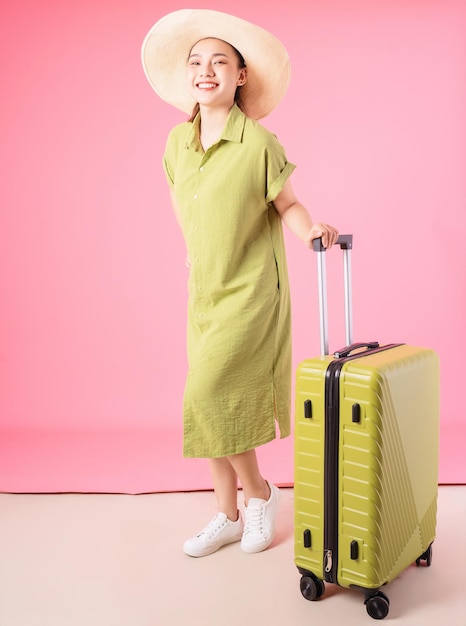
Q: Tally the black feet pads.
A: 4